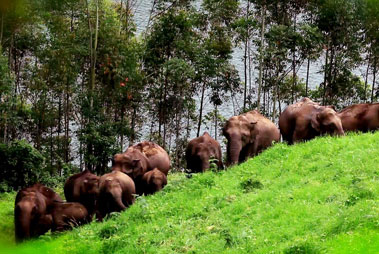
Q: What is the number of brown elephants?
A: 10